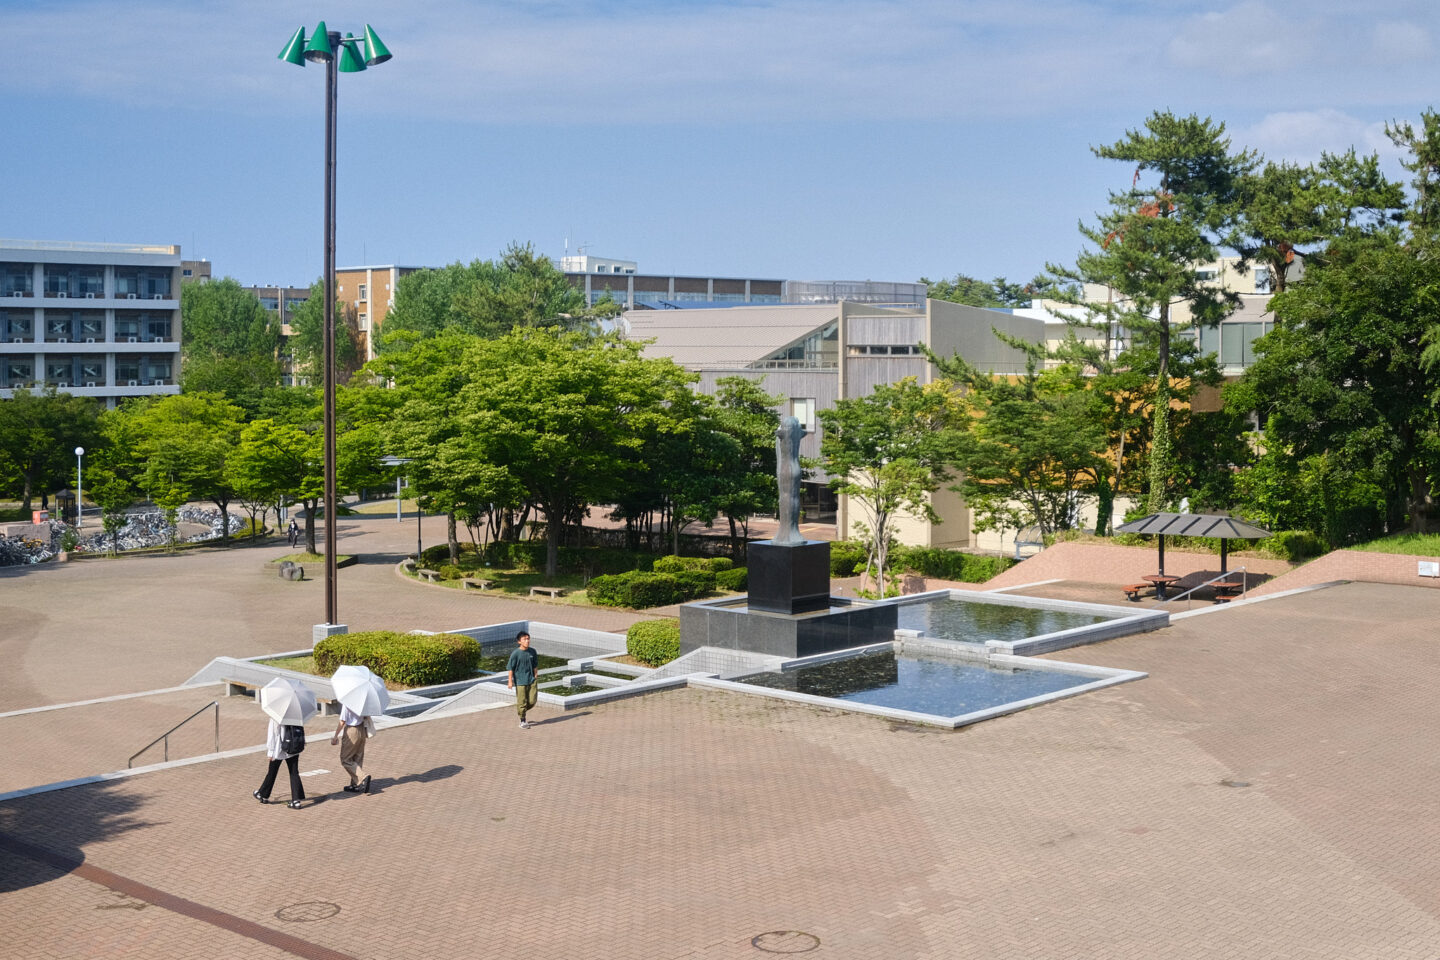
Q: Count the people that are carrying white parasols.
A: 2